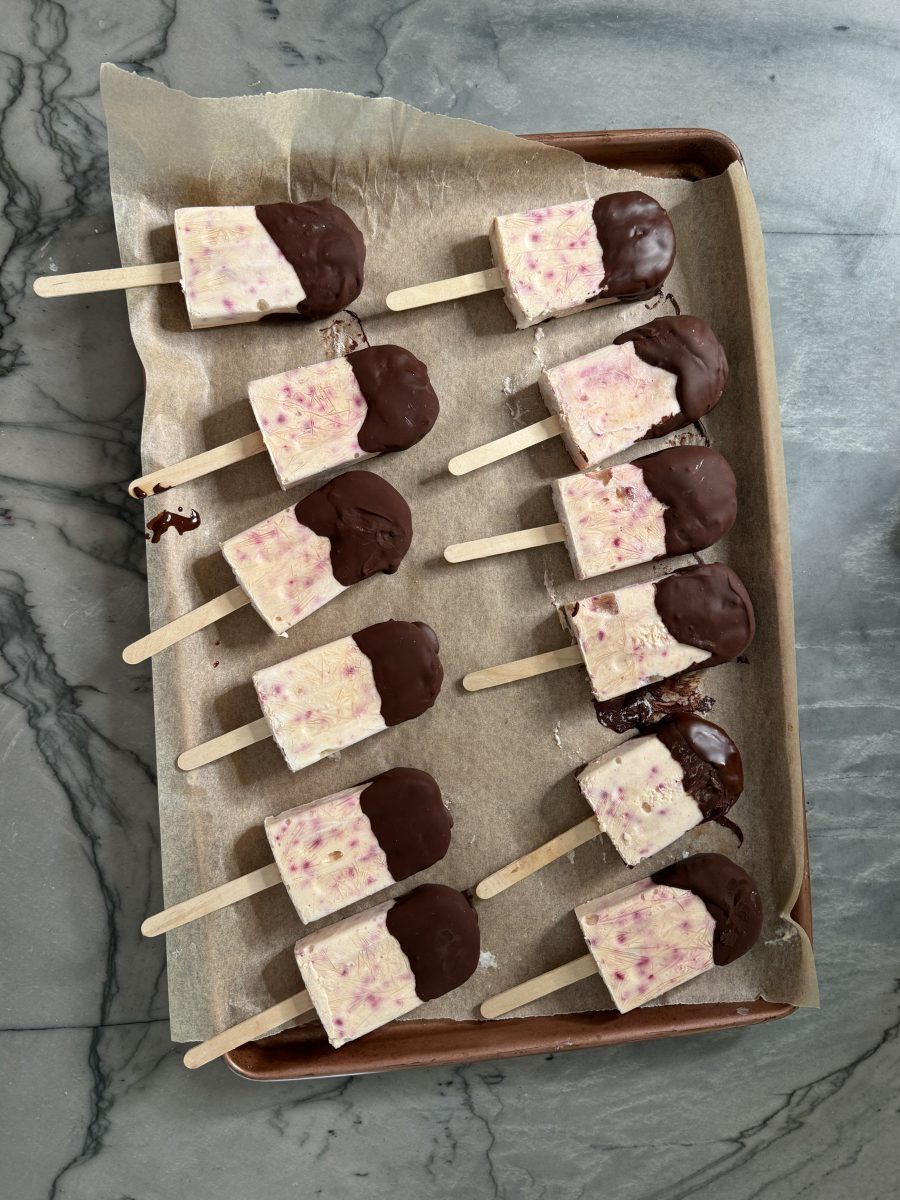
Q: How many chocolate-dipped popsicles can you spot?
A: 12